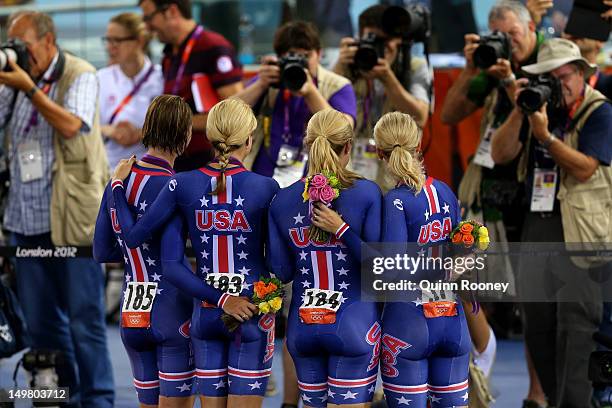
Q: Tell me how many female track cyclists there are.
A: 4